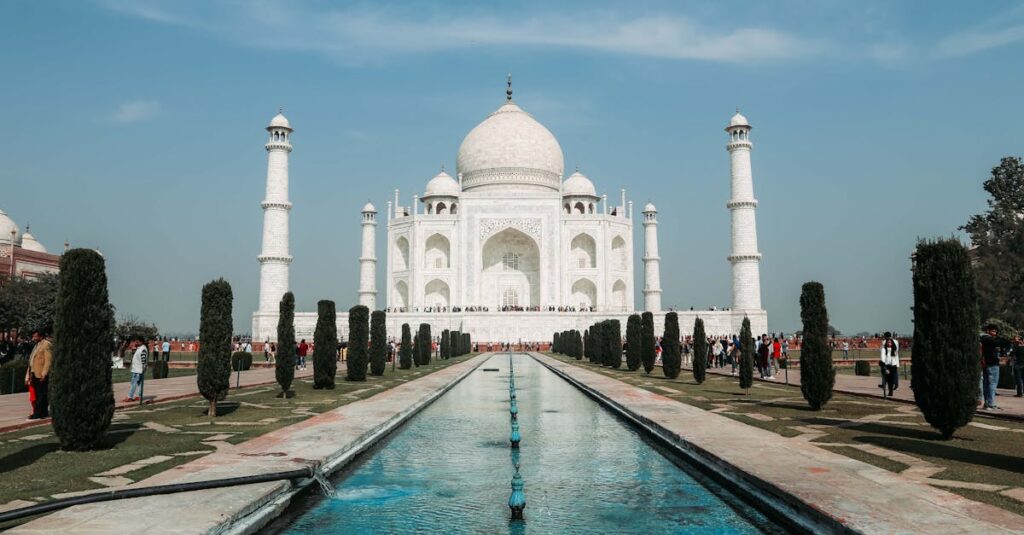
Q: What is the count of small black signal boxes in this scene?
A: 0